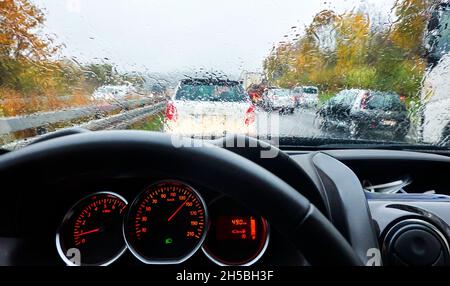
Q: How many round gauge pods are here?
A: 3